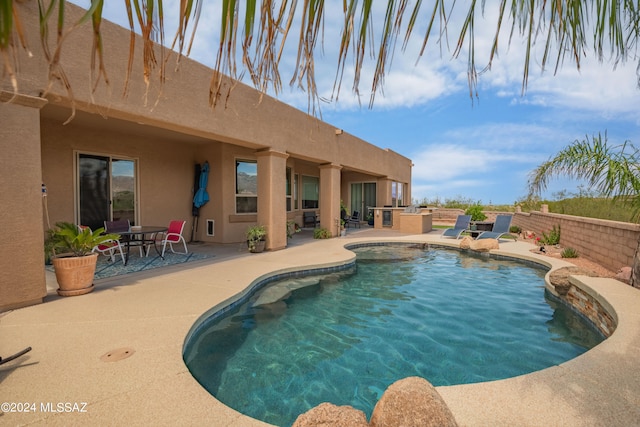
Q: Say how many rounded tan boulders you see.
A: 4